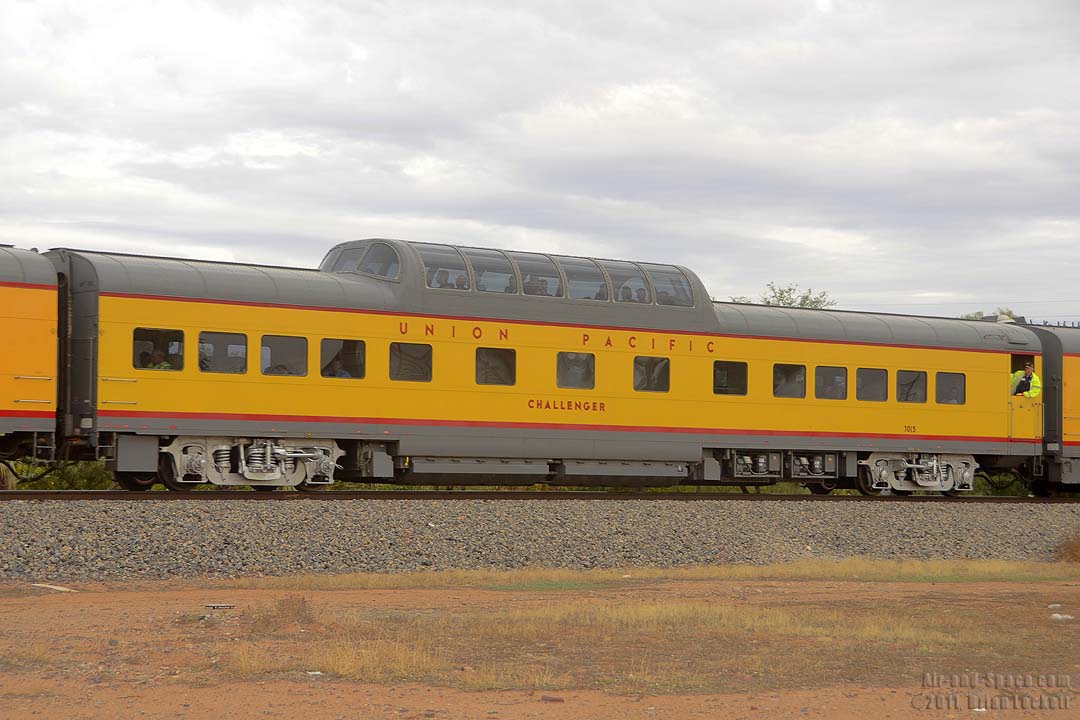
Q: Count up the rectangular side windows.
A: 14